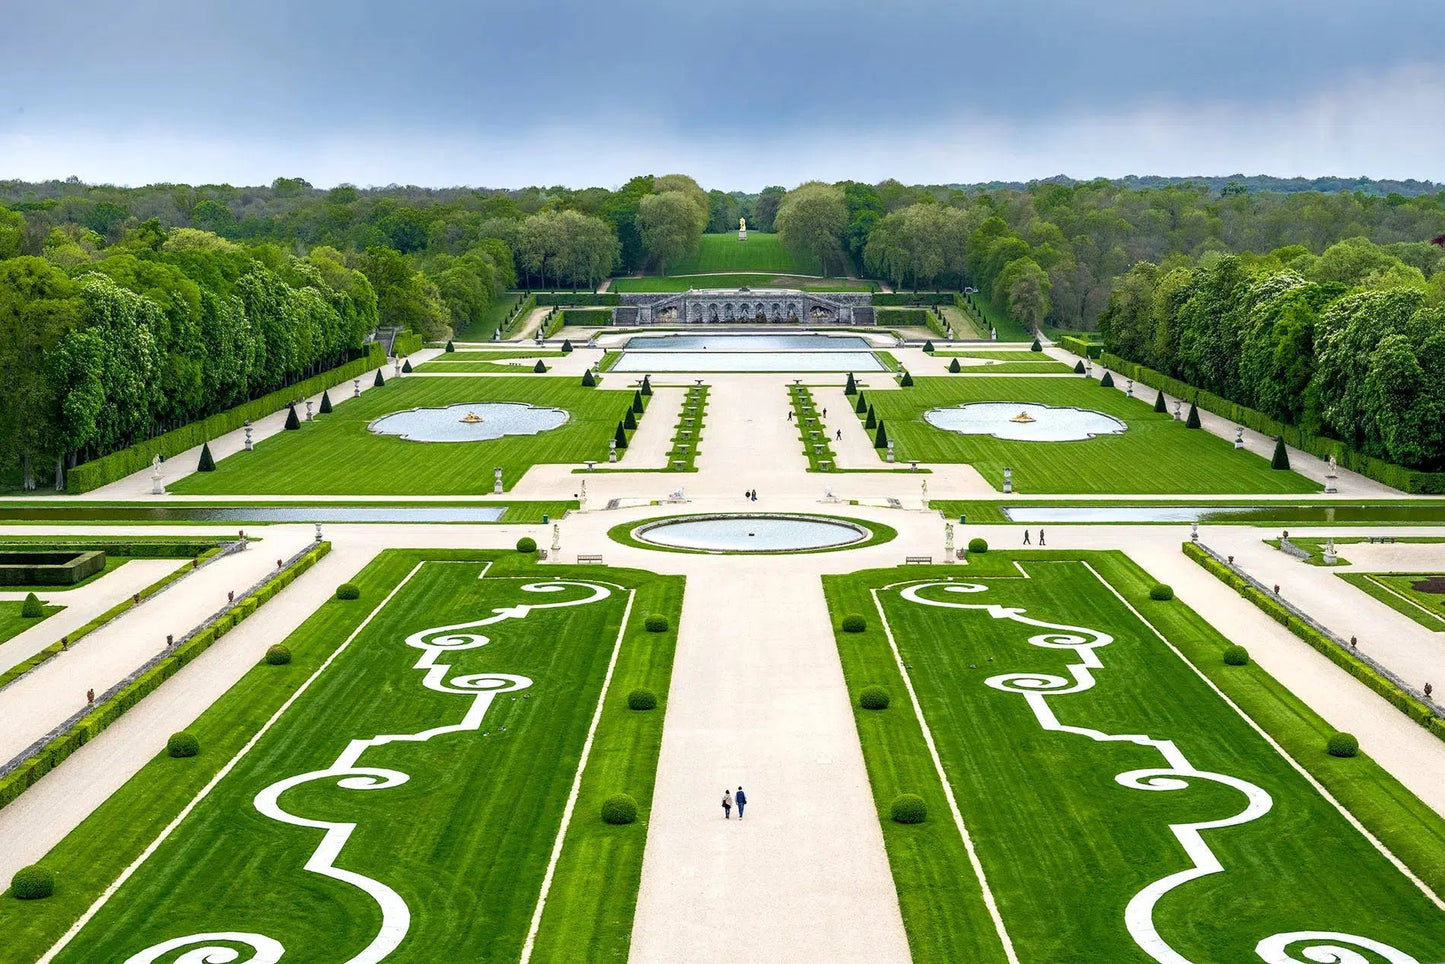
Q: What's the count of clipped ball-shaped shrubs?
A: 15